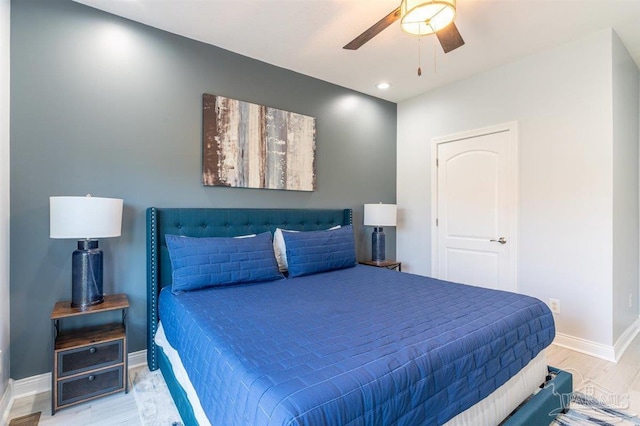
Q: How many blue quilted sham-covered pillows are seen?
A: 2